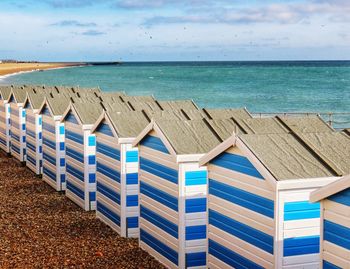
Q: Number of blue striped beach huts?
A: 9